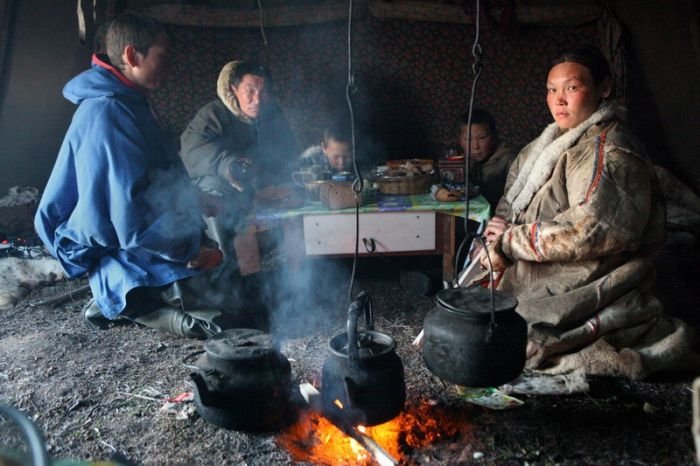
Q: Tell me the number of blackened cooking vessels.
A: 3